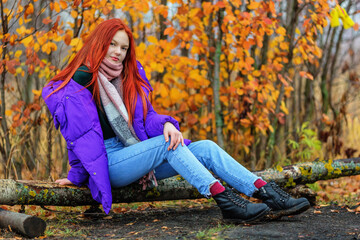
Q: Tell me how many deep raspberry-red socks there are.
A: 2